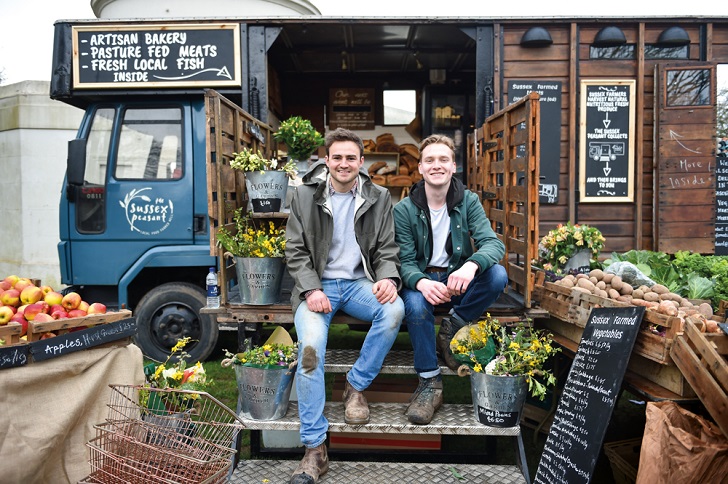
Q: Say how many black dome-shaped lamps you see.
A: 3